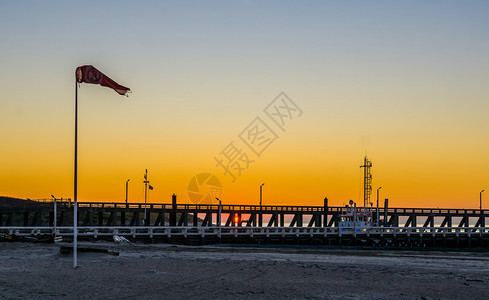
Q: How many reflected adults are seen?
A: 0